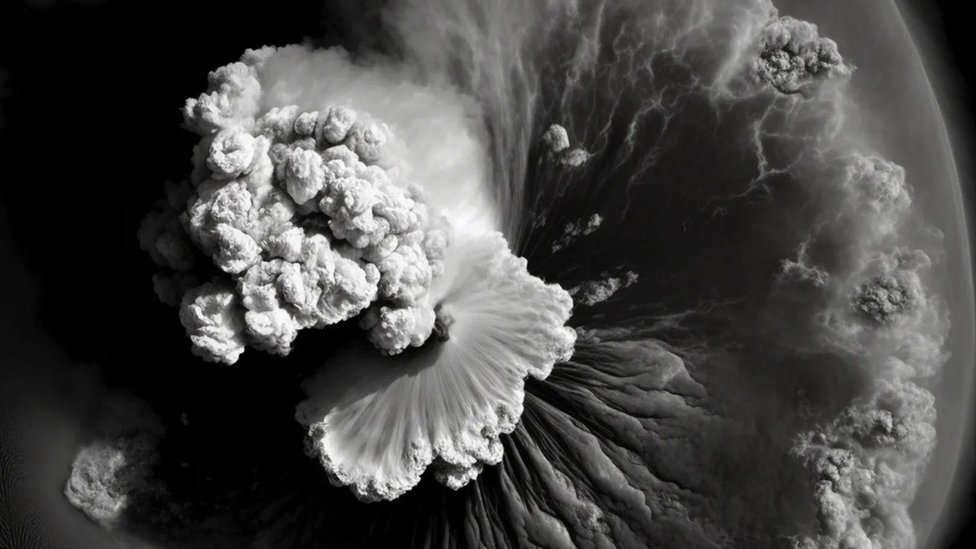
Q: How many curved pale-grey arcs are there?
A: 1